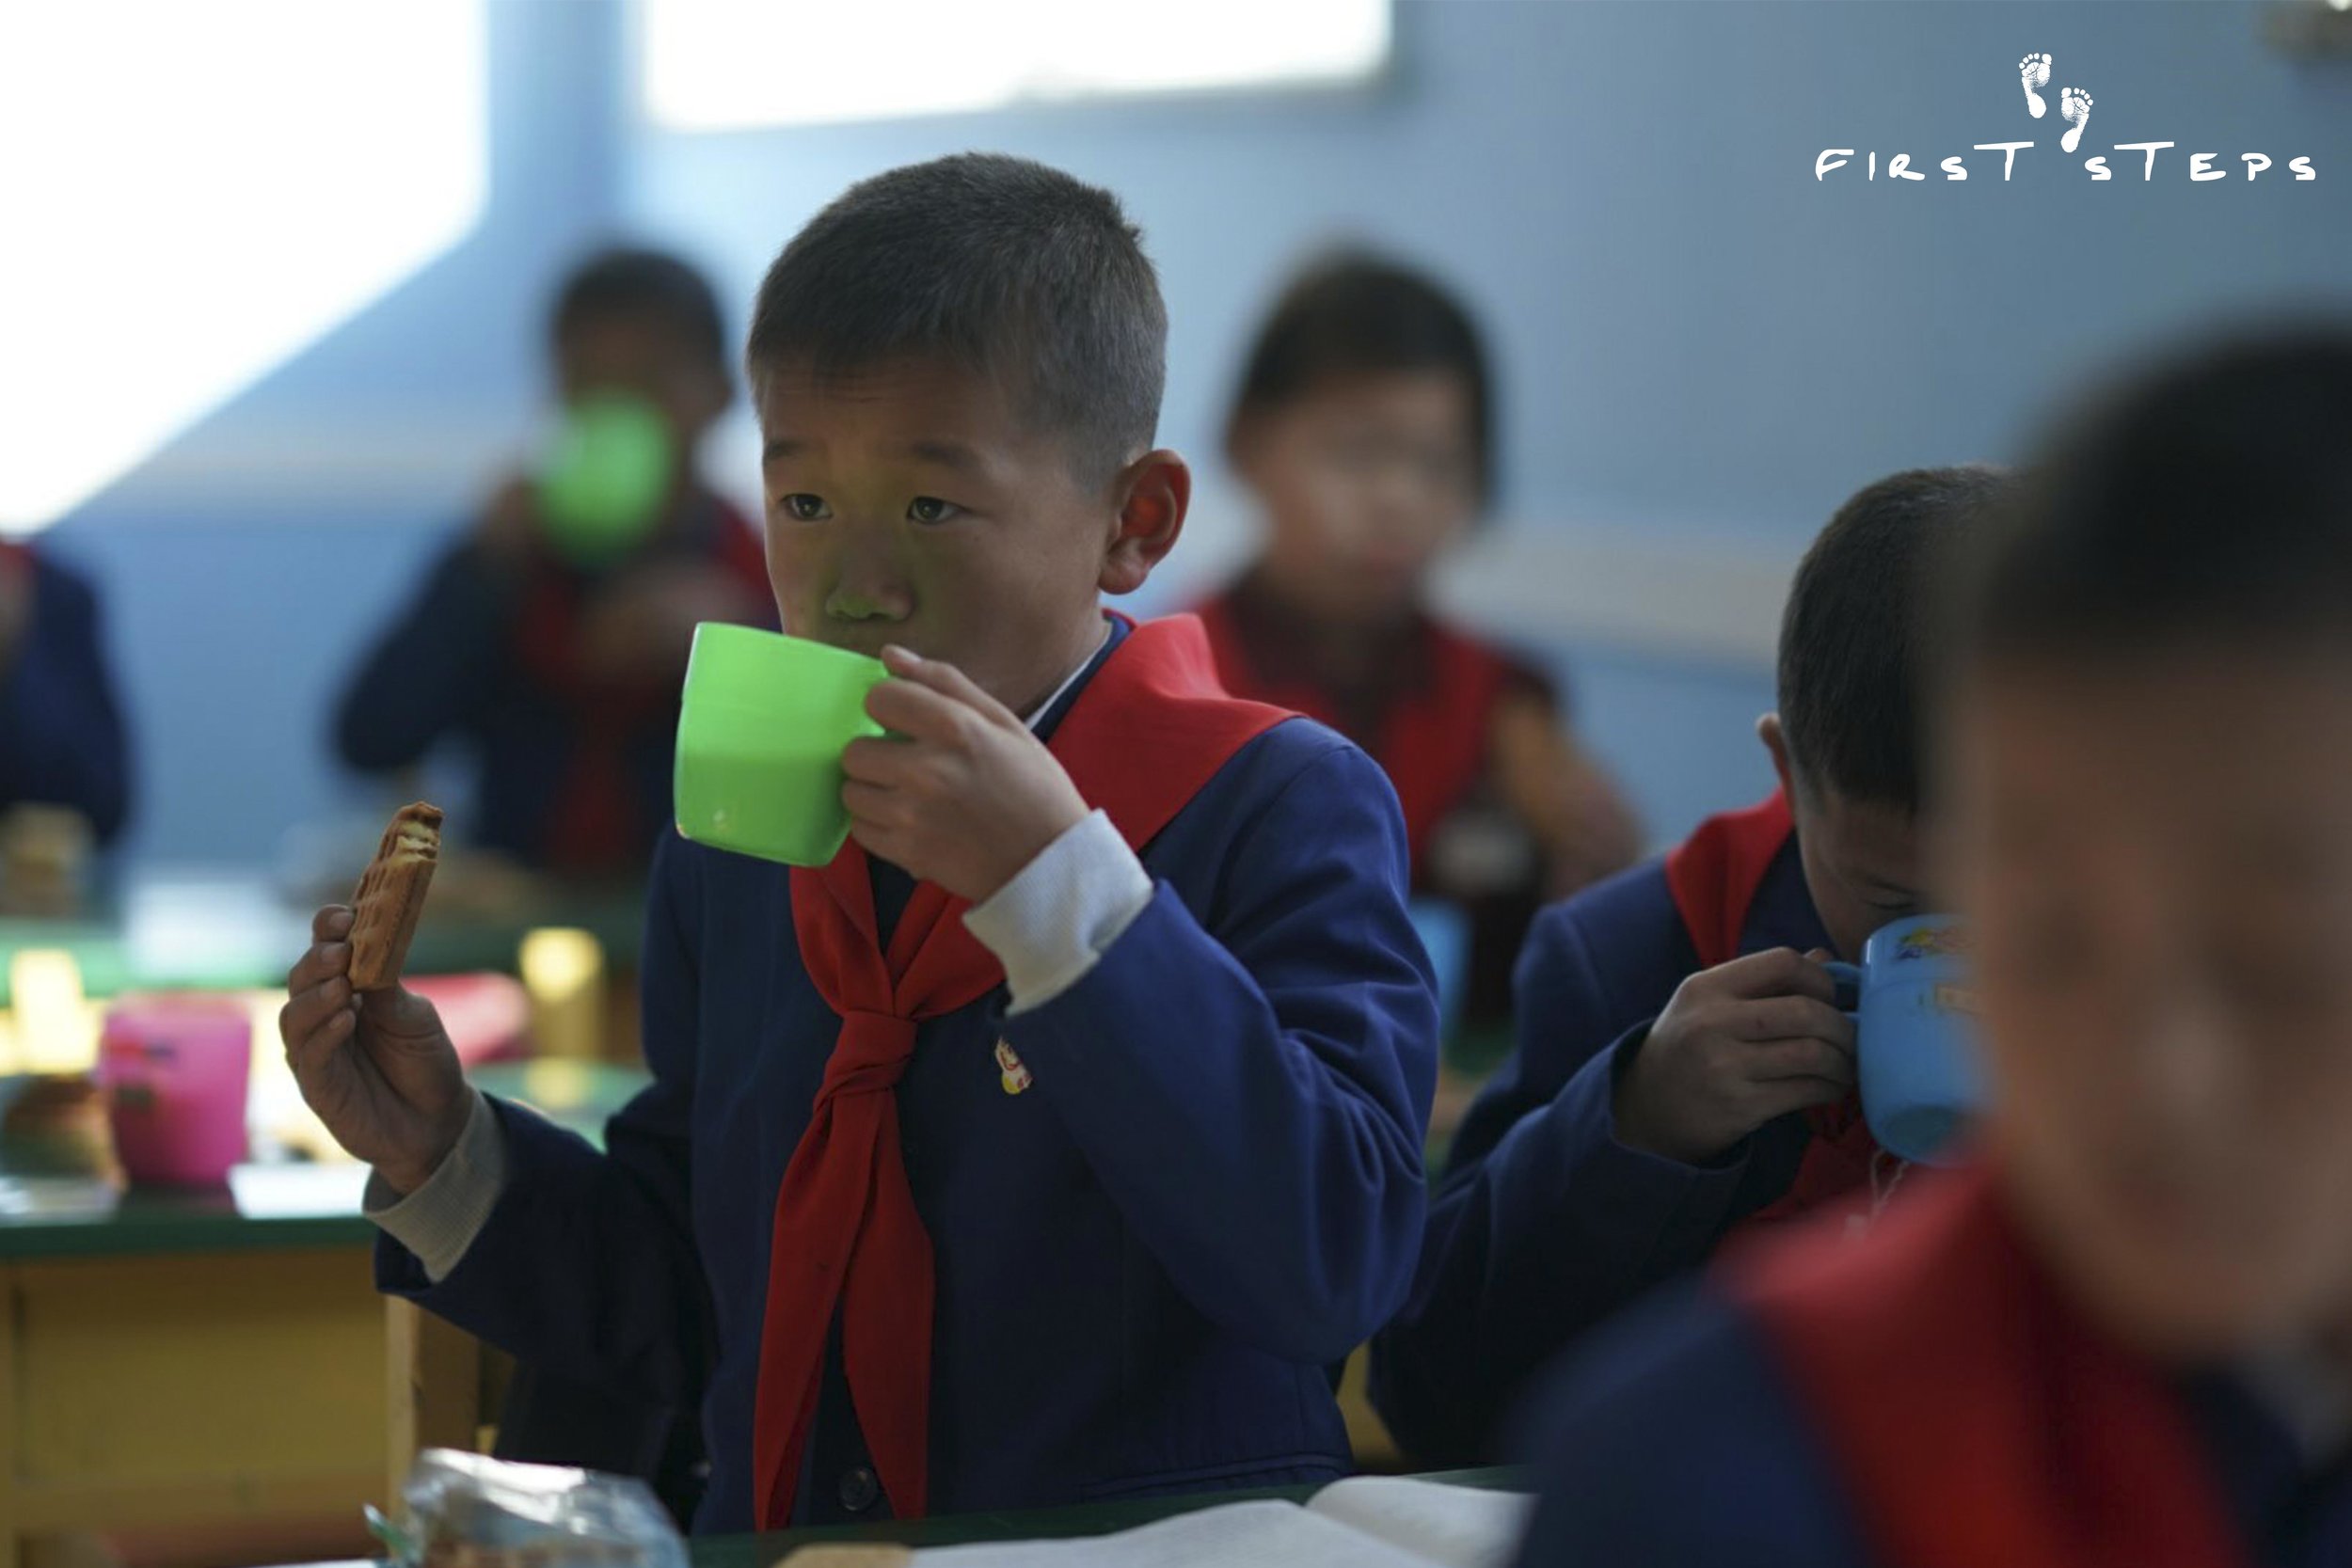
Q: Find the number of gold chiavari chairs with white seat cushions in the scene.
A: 0